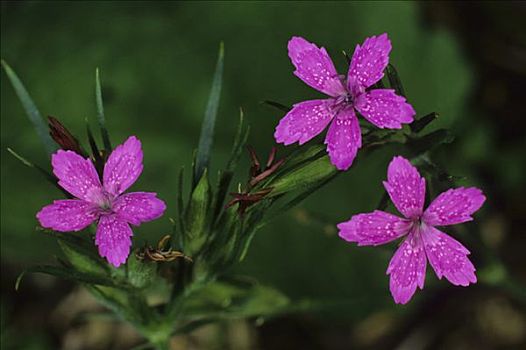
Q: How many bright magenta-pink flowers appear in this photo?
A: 3